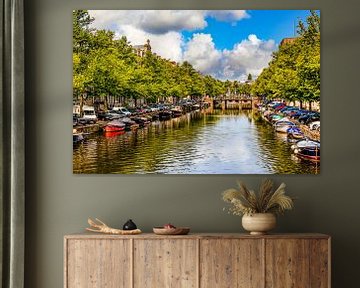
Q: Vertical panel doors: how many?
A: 4